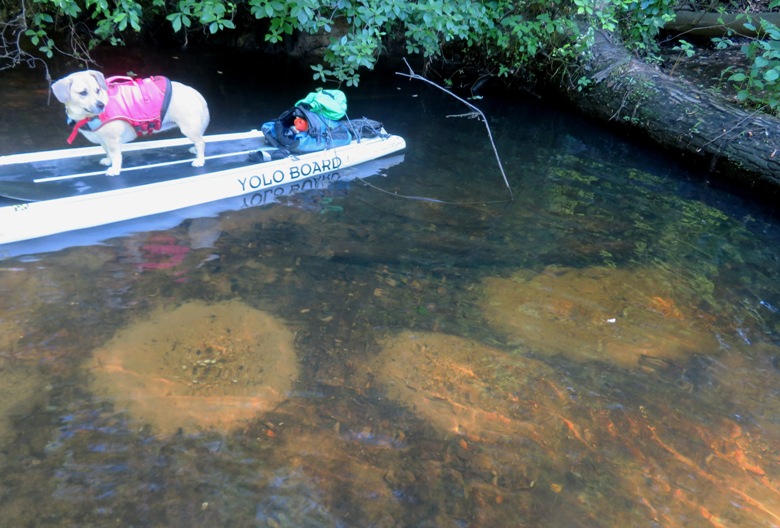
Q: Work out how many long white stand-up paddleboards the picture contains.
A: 1